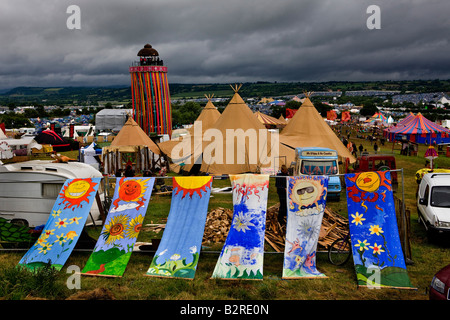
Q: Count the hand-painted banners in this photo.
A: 6